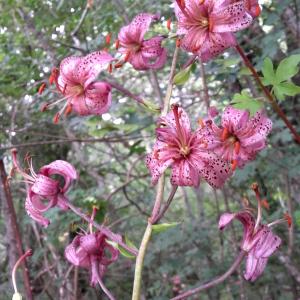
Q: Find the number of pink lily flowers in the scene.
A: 8